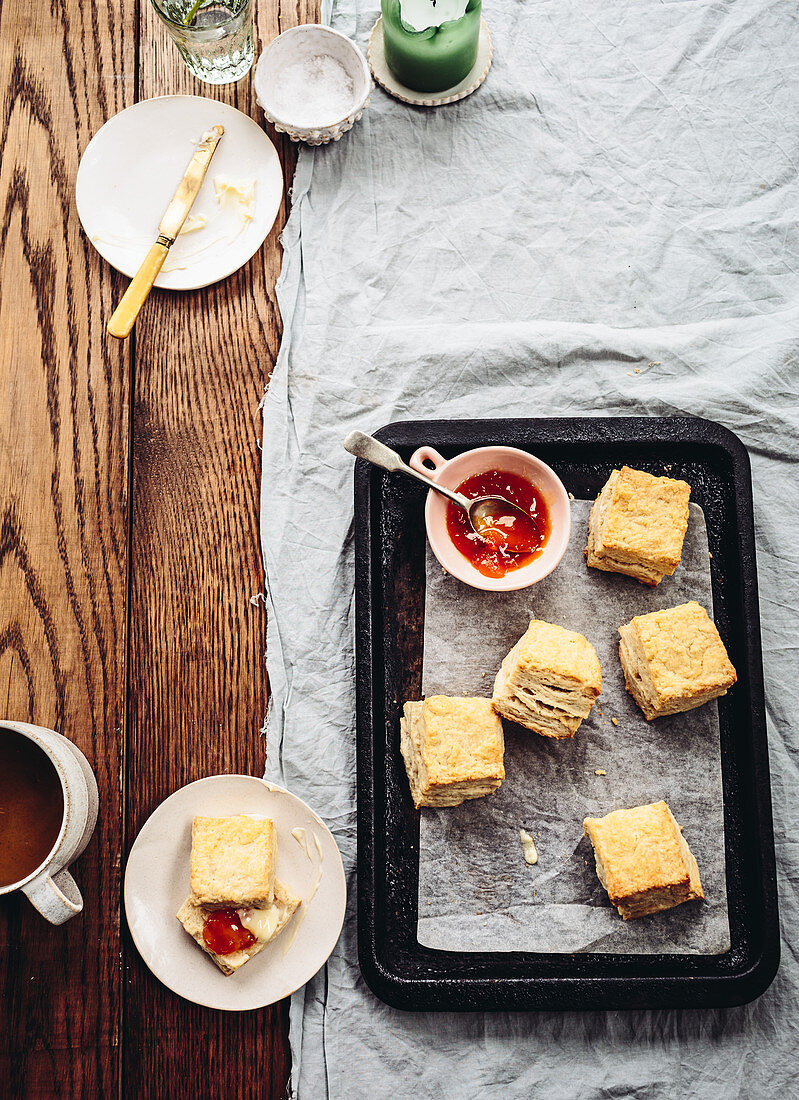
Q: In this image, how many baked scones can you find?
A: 6